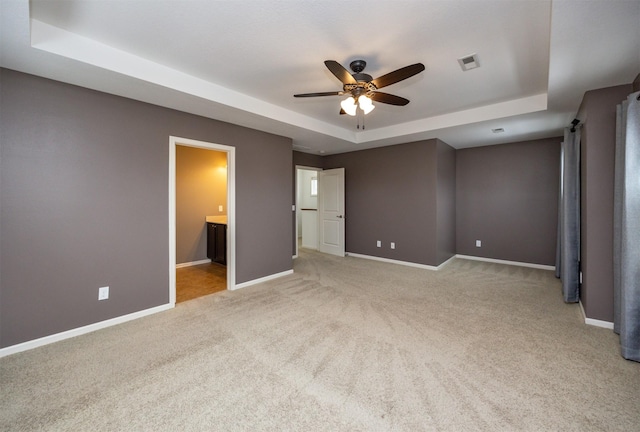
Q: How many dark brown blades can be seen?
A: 5